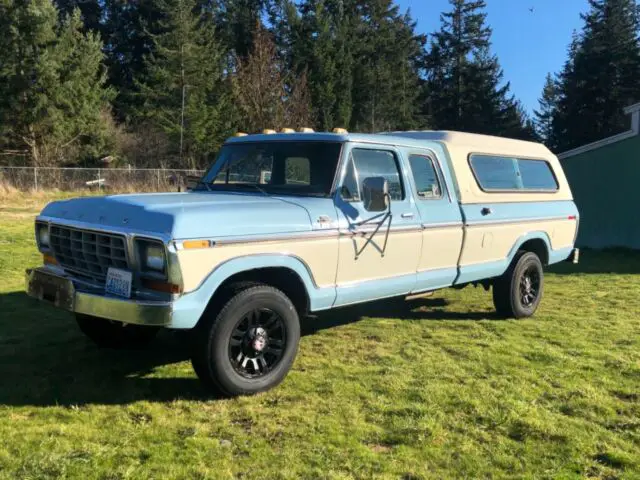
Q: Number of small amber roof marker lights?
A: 5